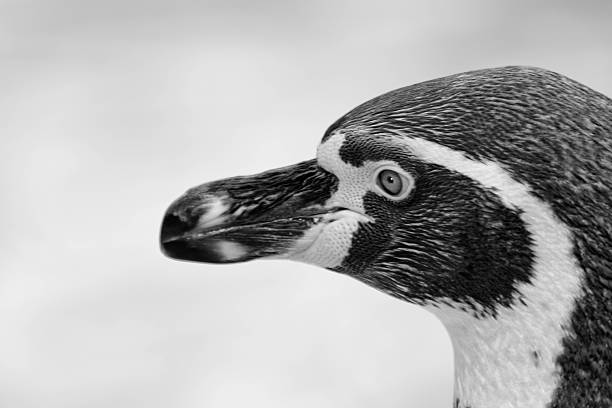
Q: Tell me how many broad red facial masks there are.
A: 0